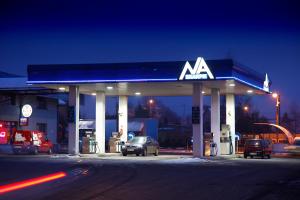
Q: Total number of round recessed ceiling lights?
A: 7